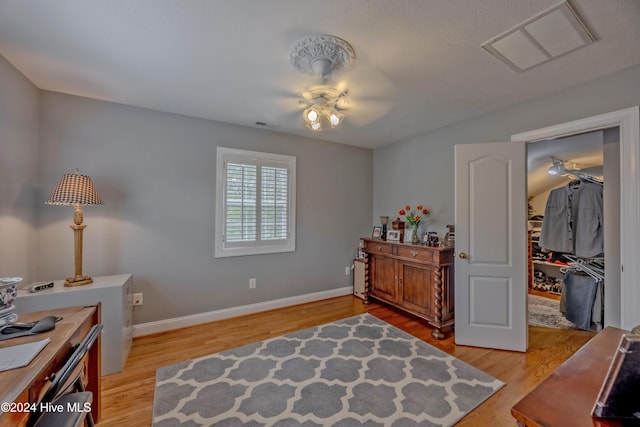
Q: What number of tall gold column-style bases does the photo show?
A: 1